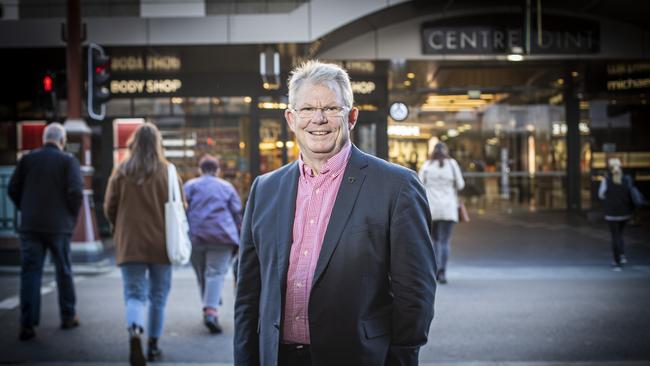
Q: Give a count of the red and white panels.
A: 2